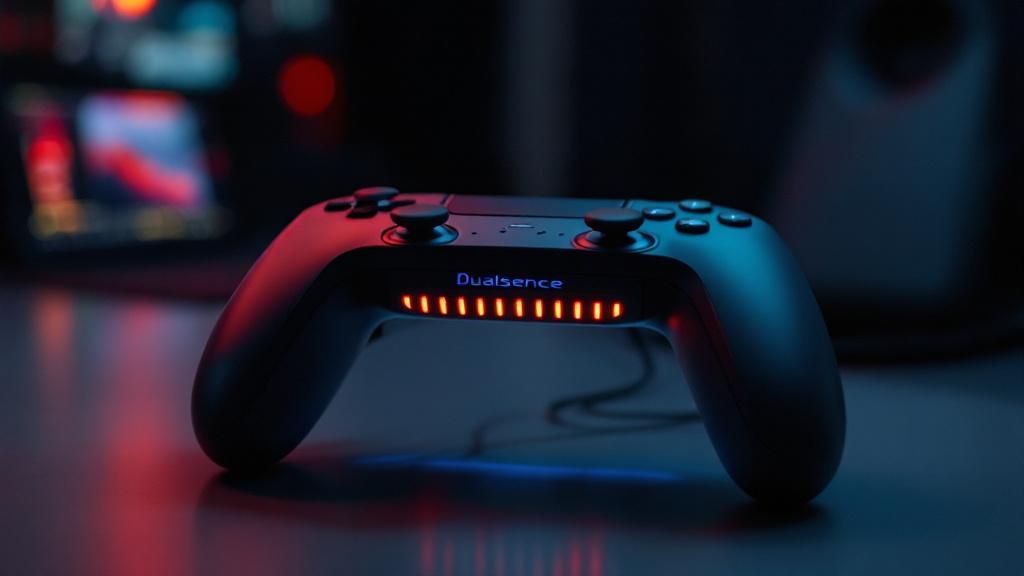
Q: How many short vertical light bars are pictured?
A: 12